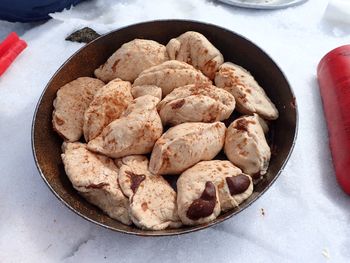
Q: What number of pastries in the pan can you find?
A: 13